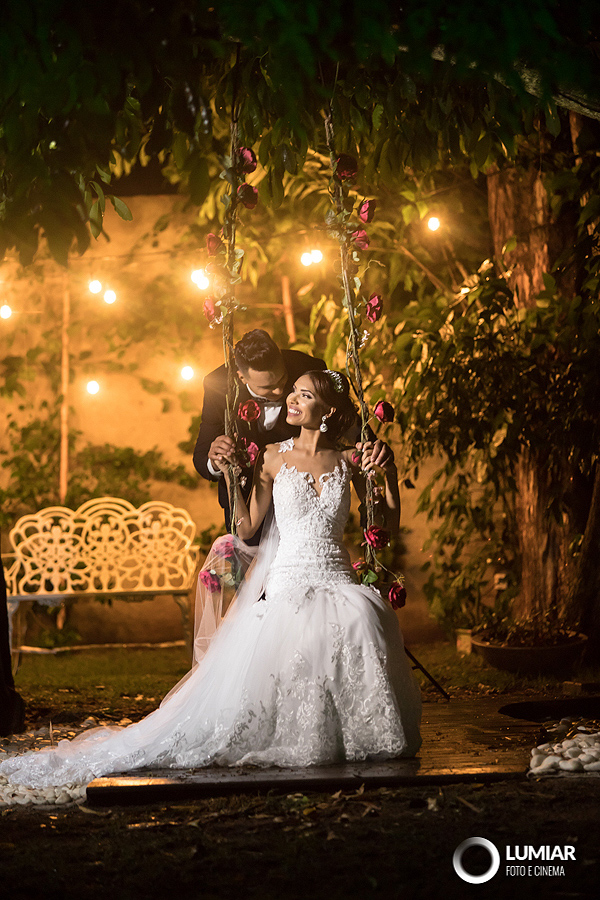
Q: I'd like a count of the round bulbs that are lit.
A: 10